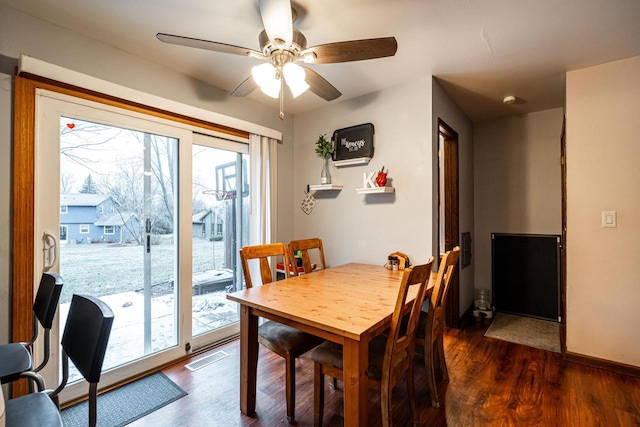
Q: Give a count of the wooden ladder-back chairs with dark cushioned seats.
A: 4